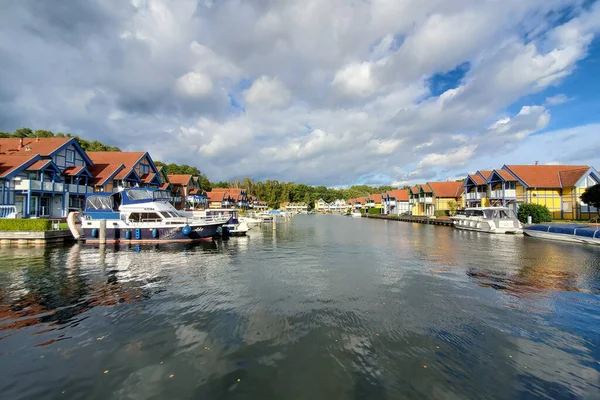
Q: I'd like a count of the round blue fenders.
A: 1